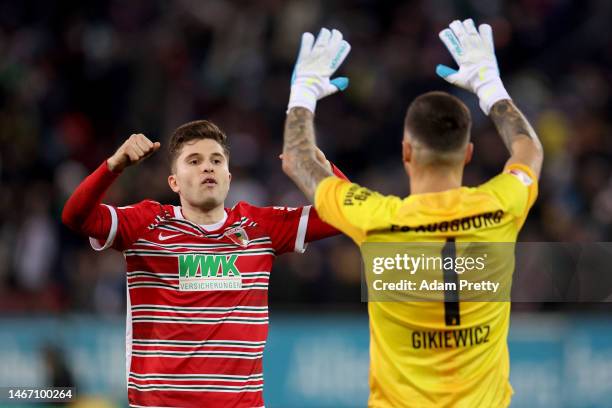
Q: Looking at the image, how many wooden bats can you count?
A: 0